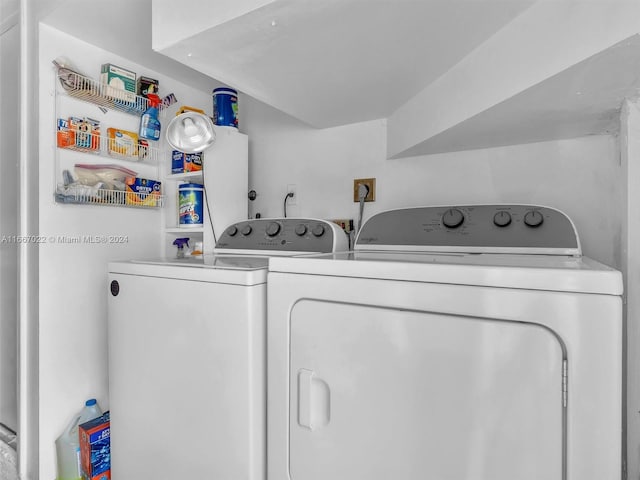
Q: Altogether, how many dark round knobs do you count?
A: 8